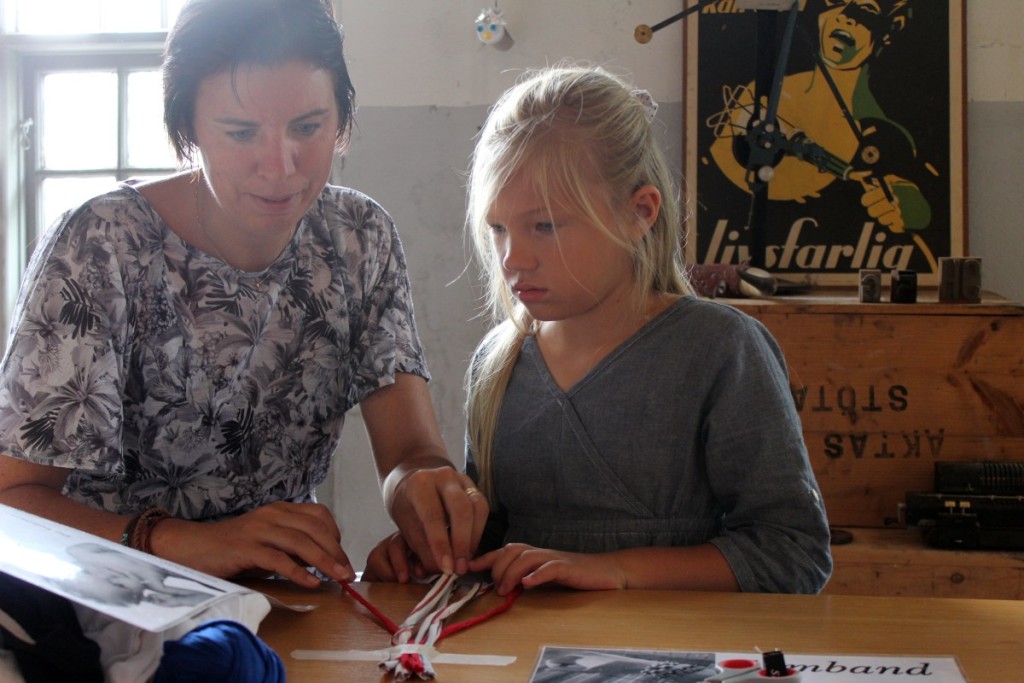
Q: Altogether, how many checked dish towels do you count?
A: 0